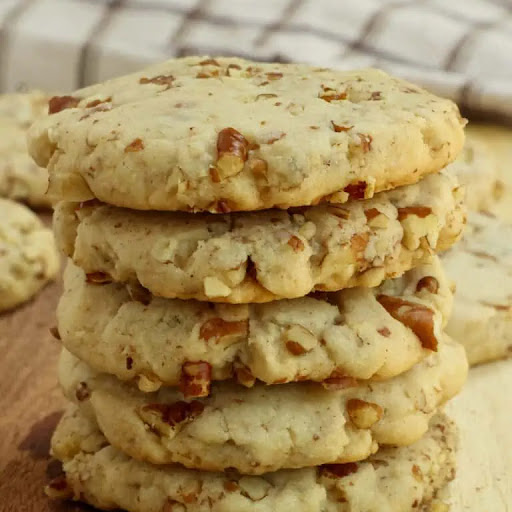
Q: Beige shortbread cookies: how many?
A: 9